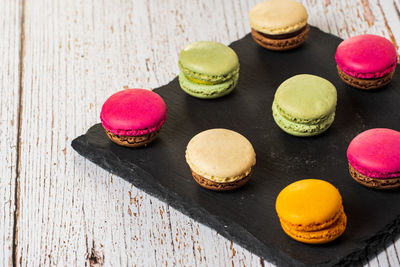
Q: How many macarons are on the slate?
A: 8